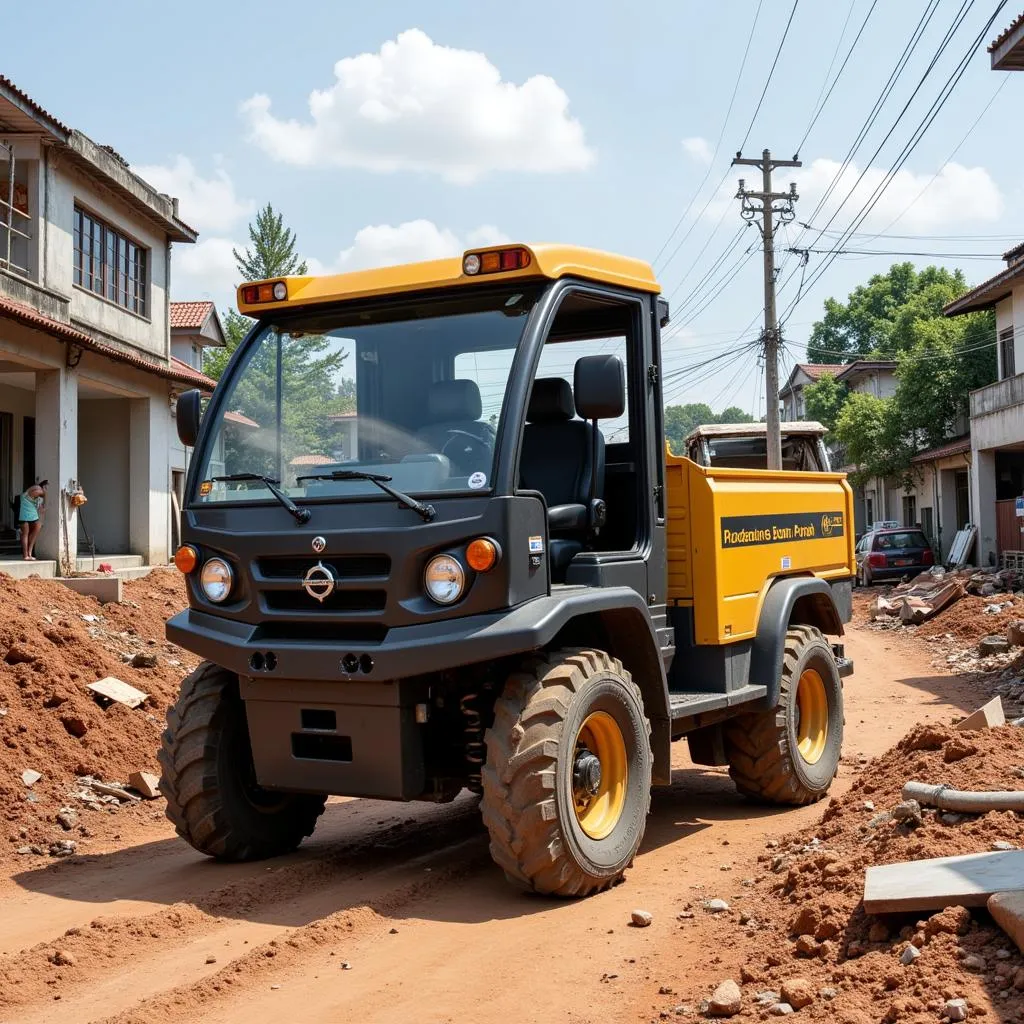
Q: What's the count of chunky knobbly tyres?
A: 3